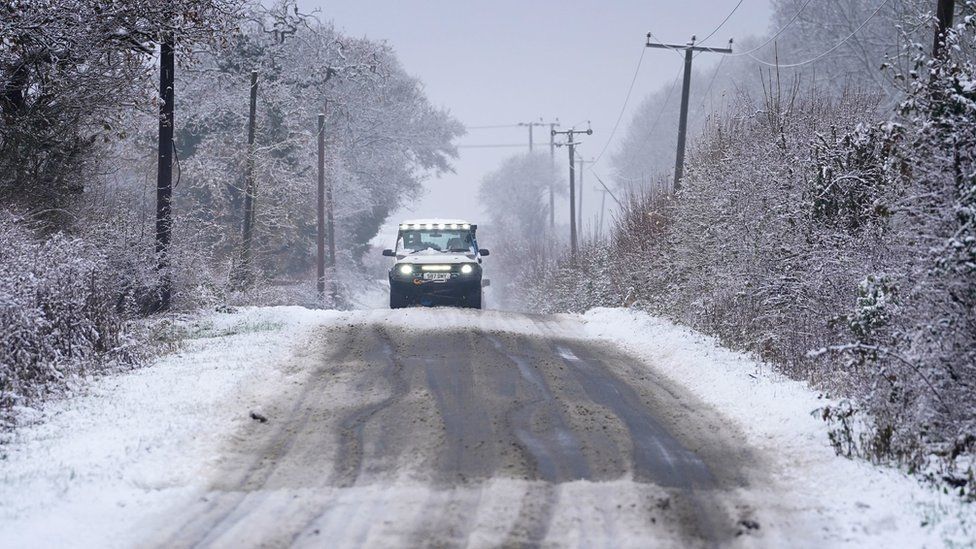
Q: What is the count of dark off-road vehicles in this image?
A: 1